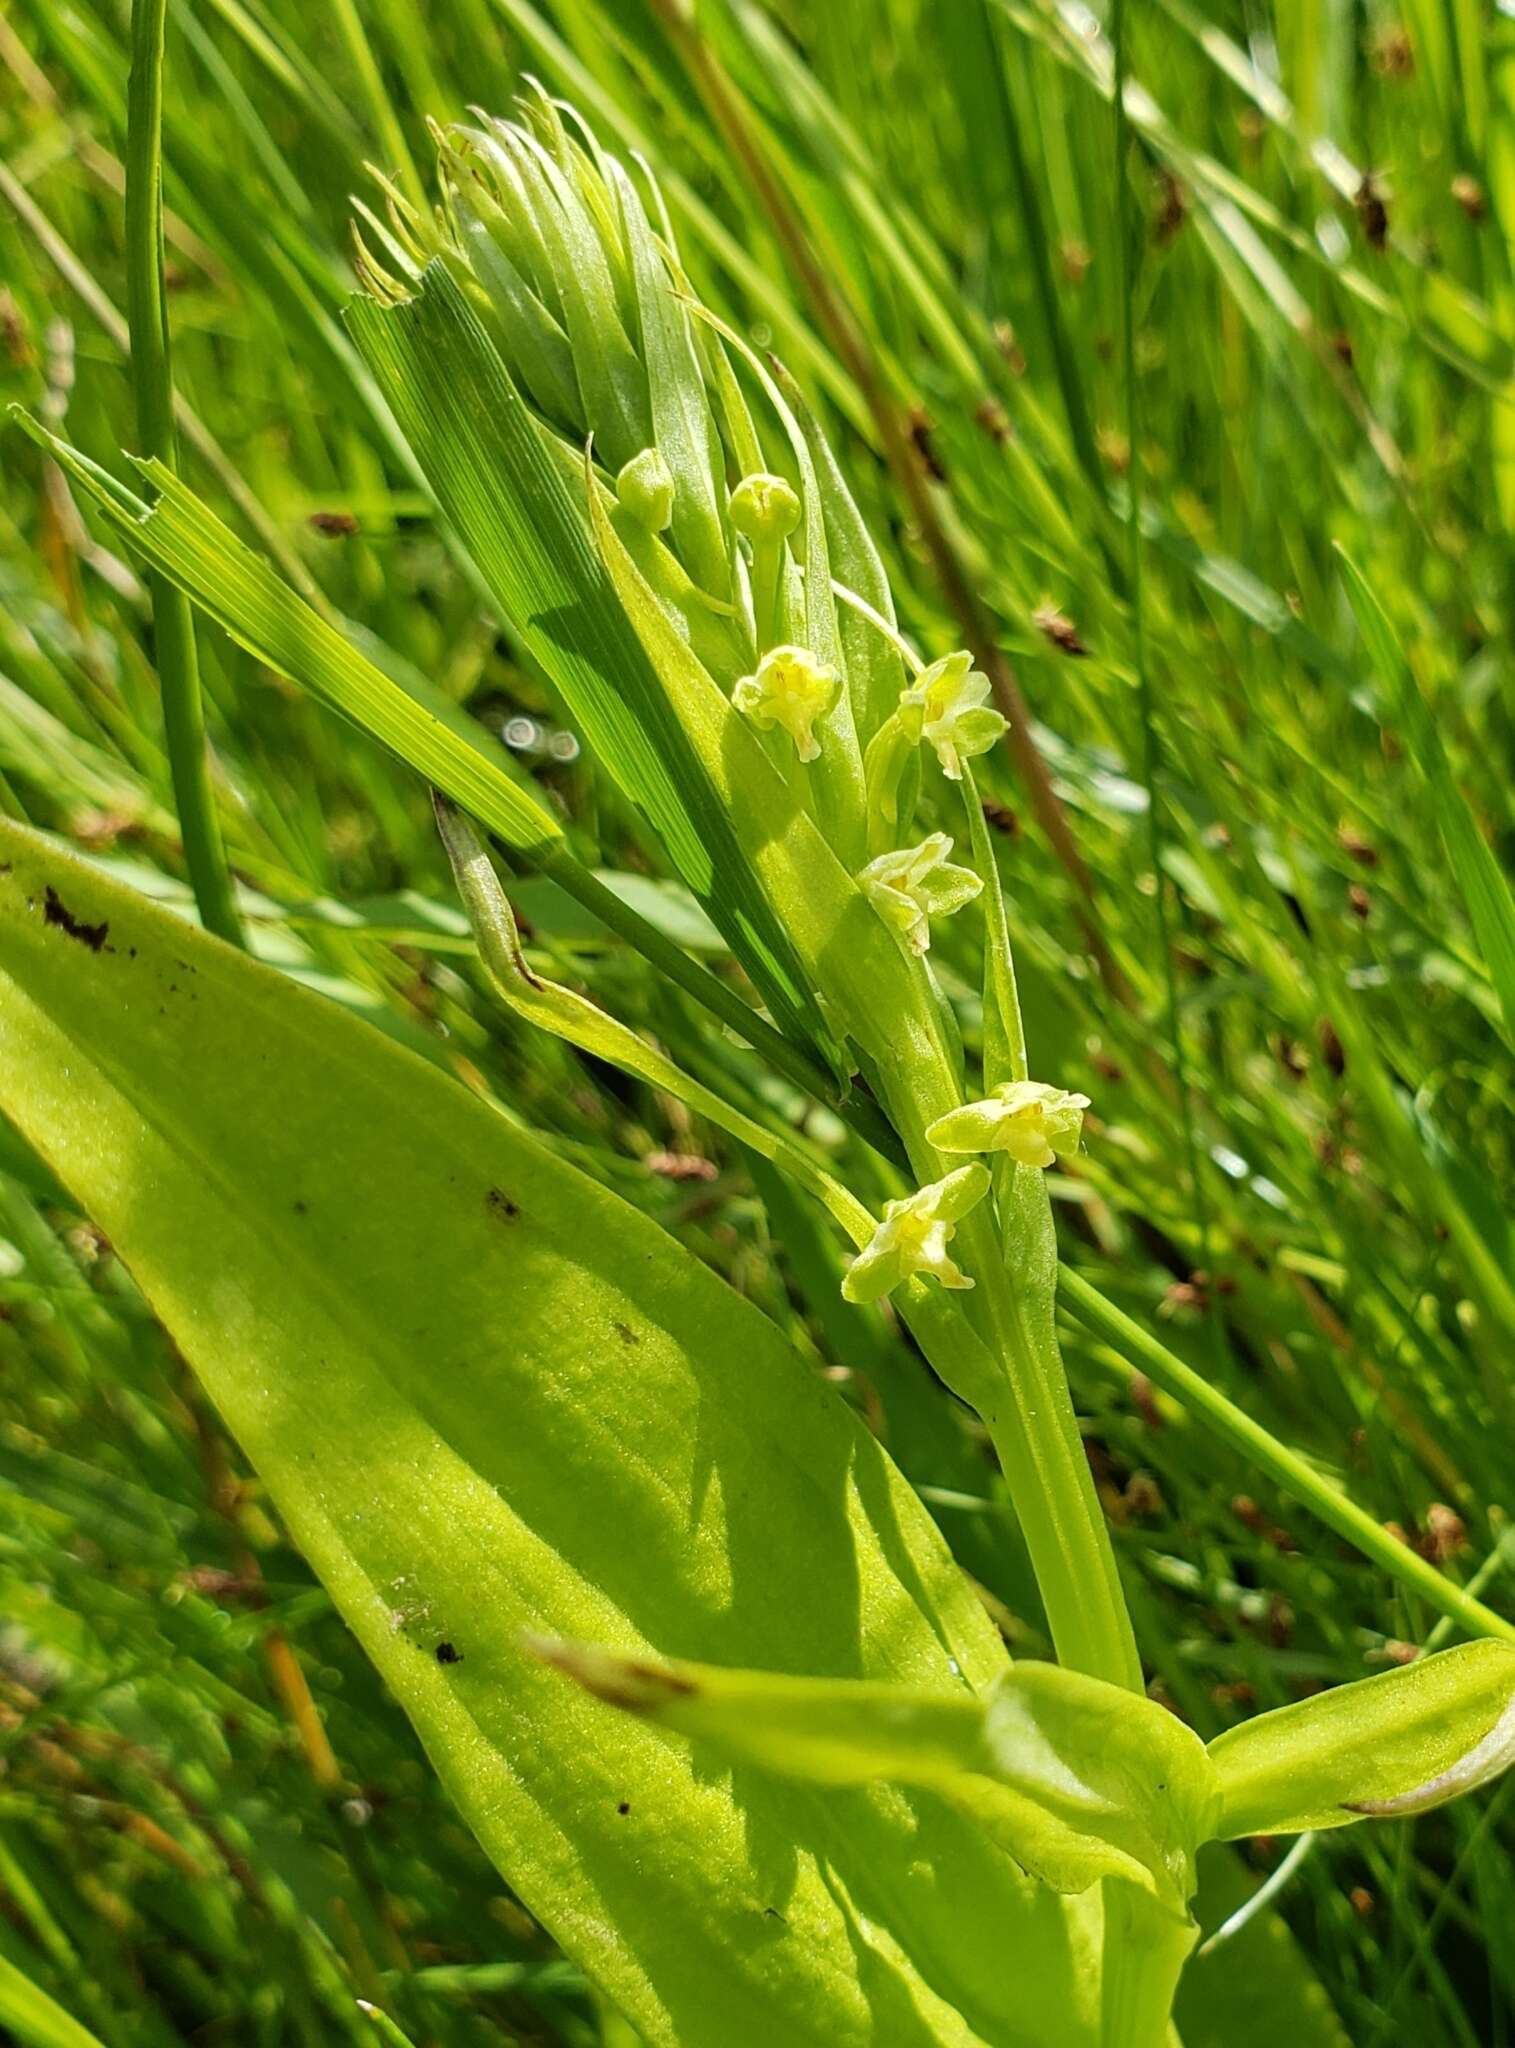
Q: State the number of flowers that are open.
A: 5